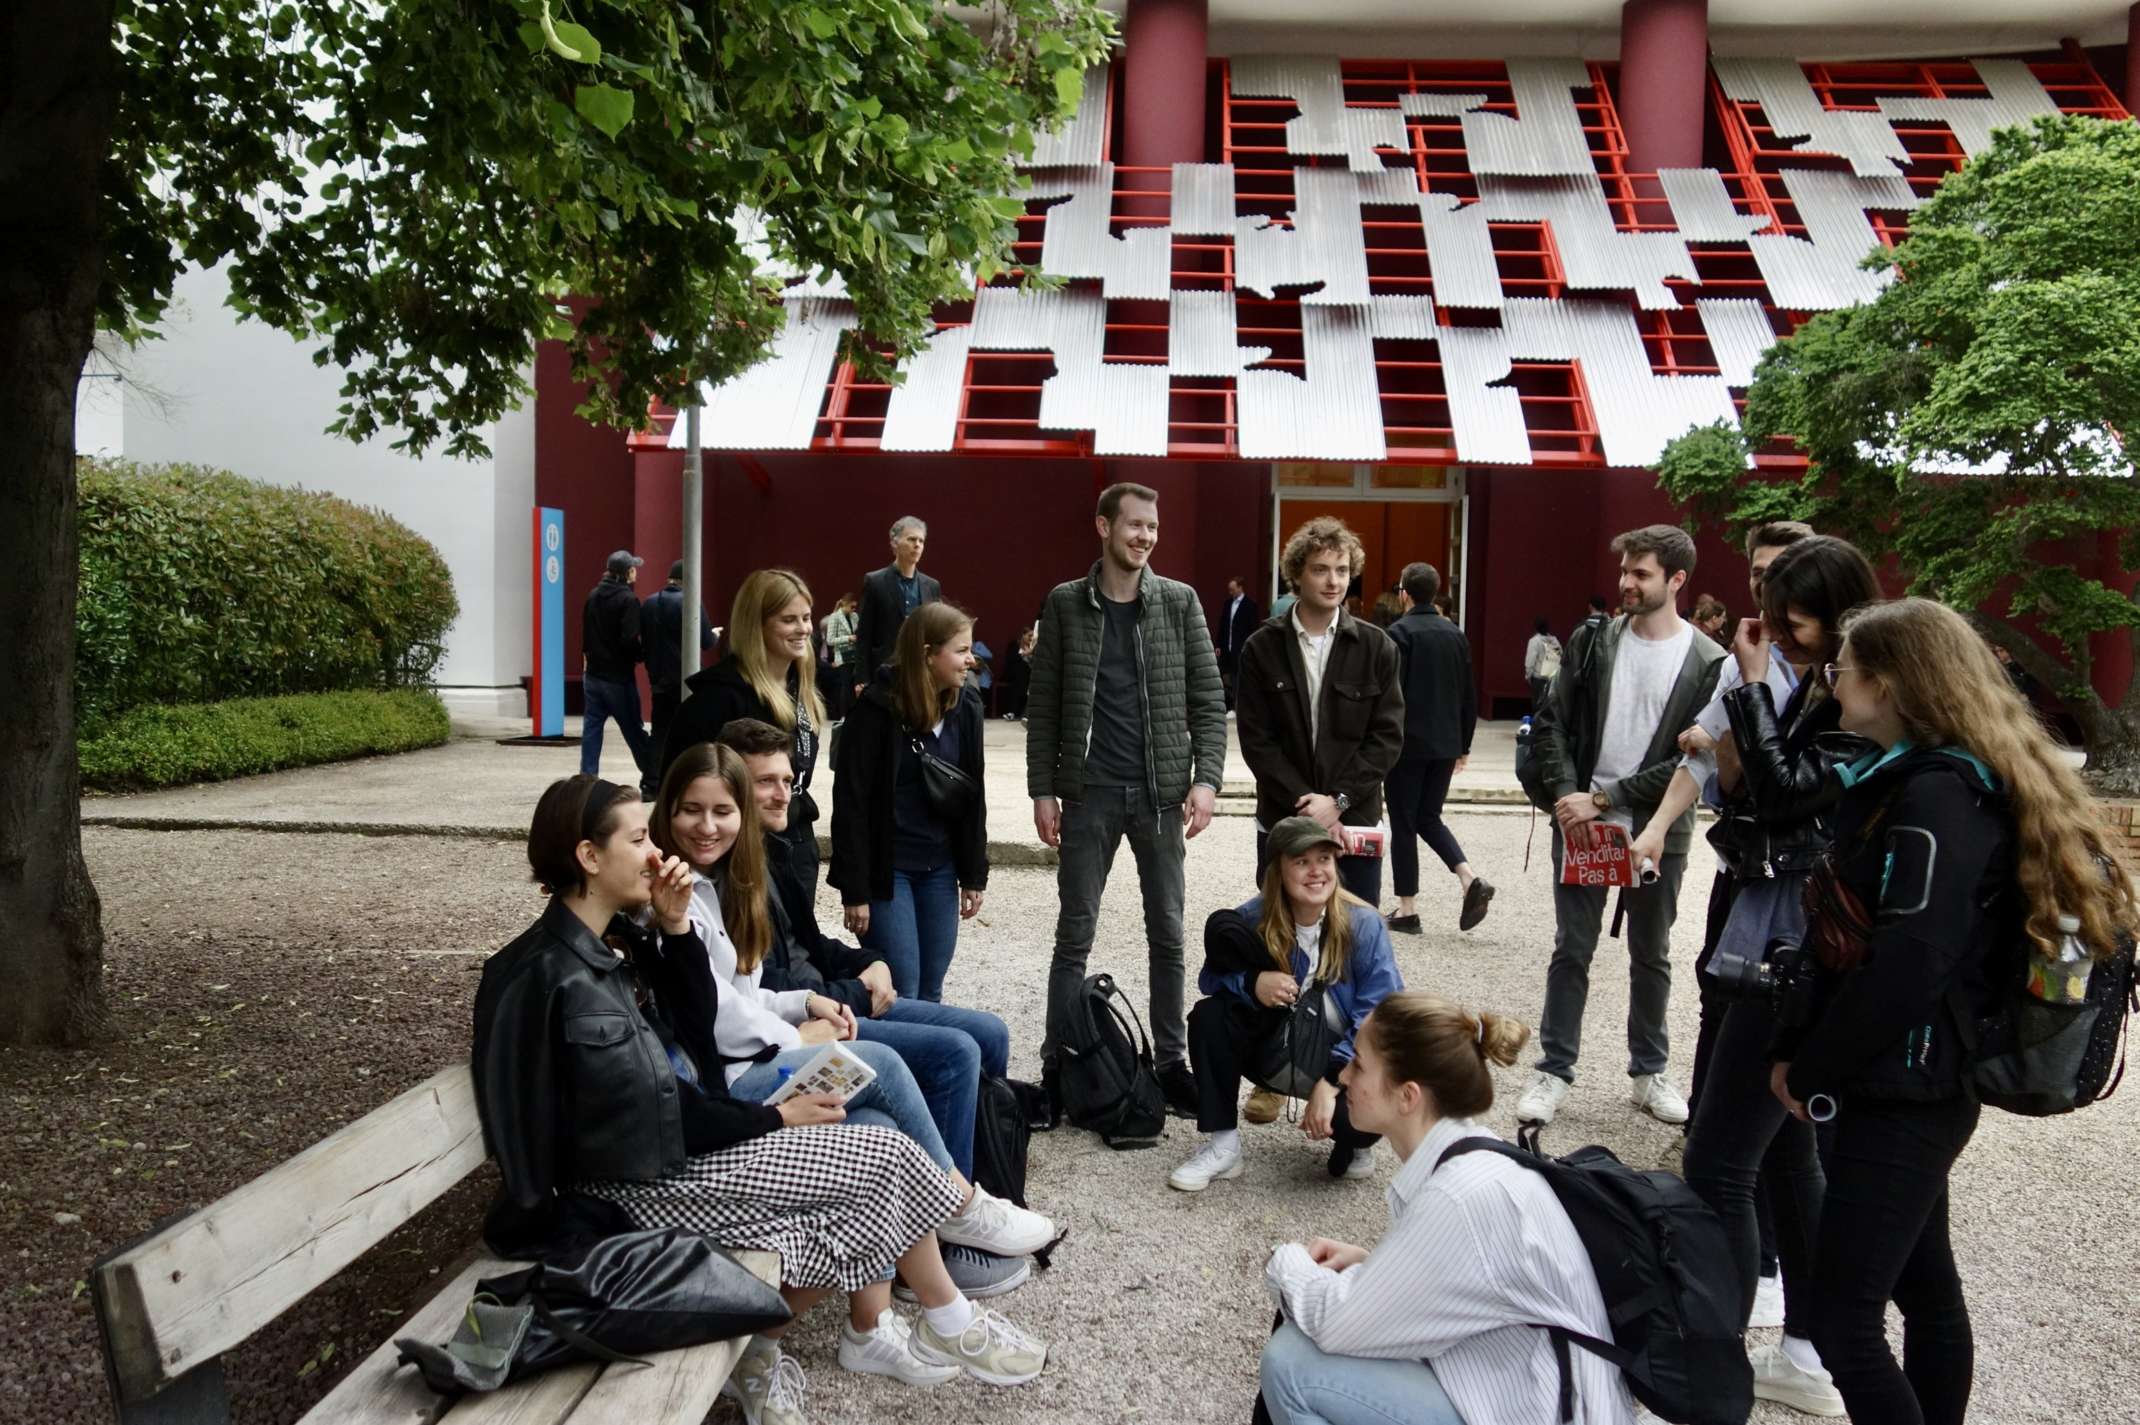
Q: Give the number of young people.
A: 13